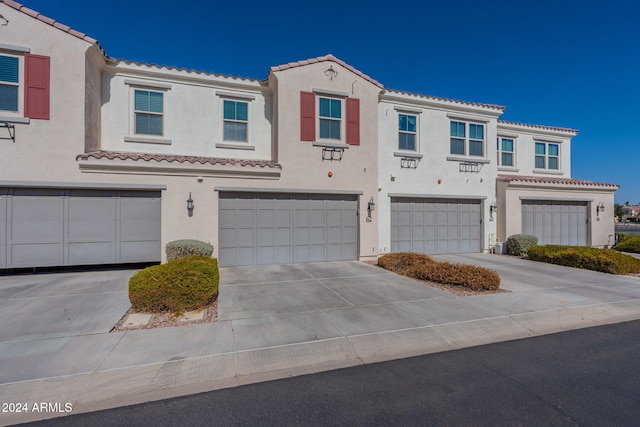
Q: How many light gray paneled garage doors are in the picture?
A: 4